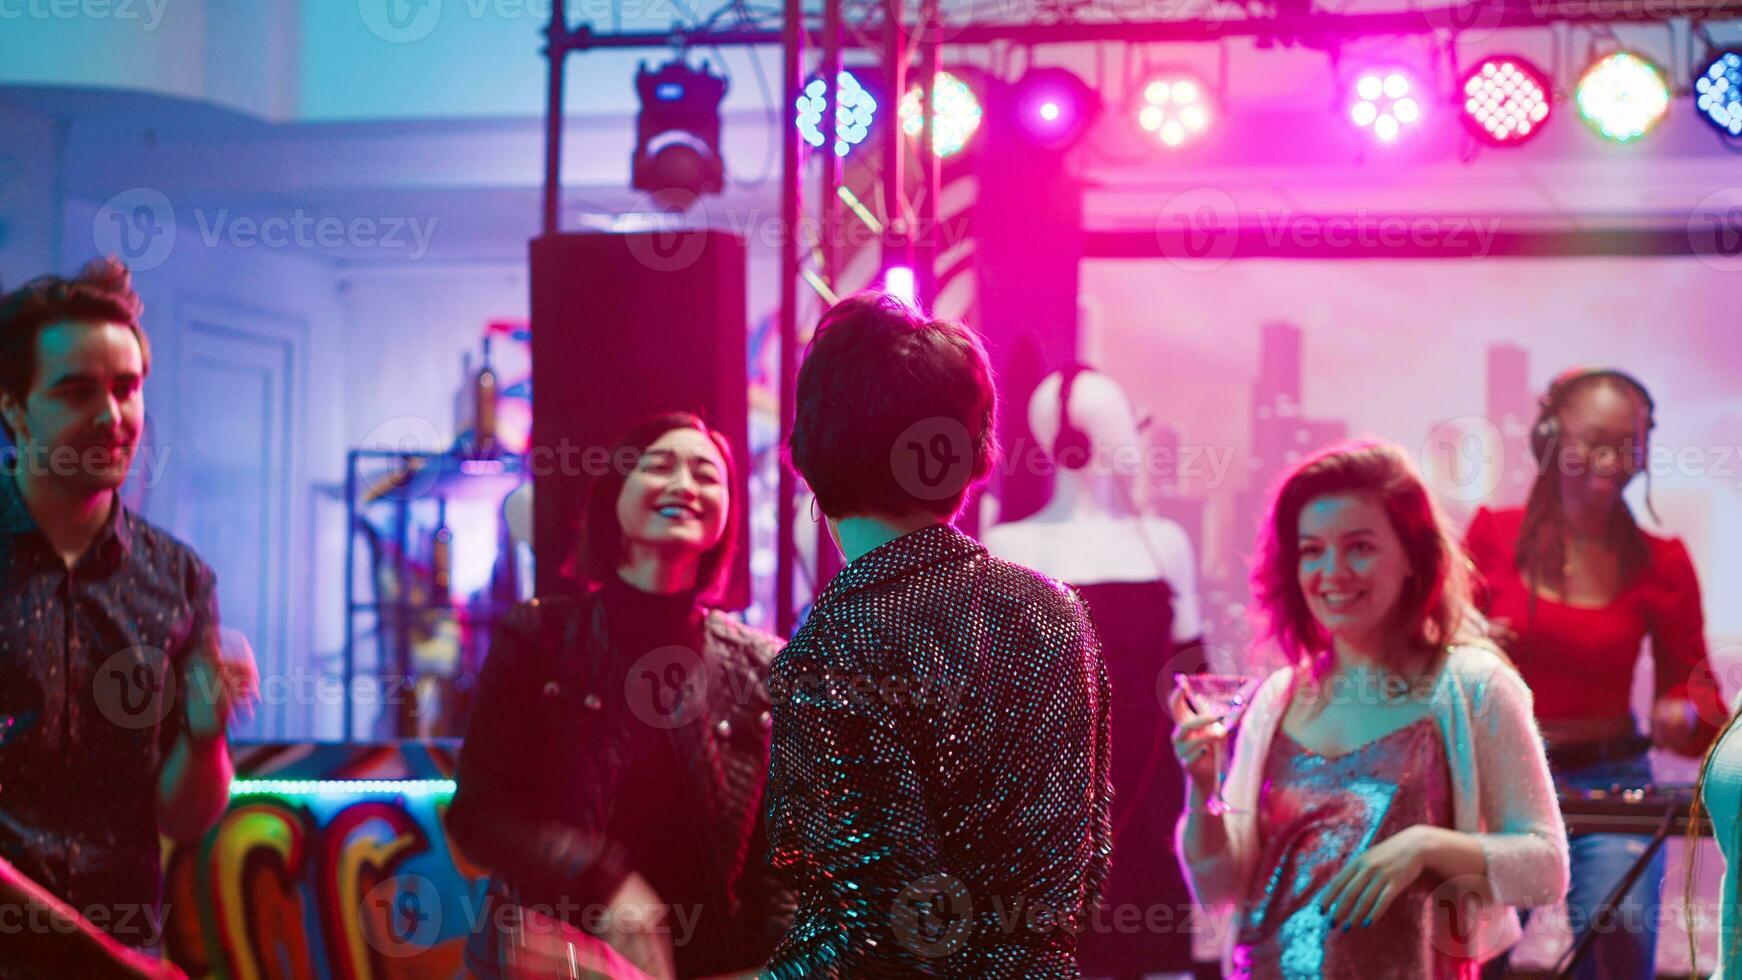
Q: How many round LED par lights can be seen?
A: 8